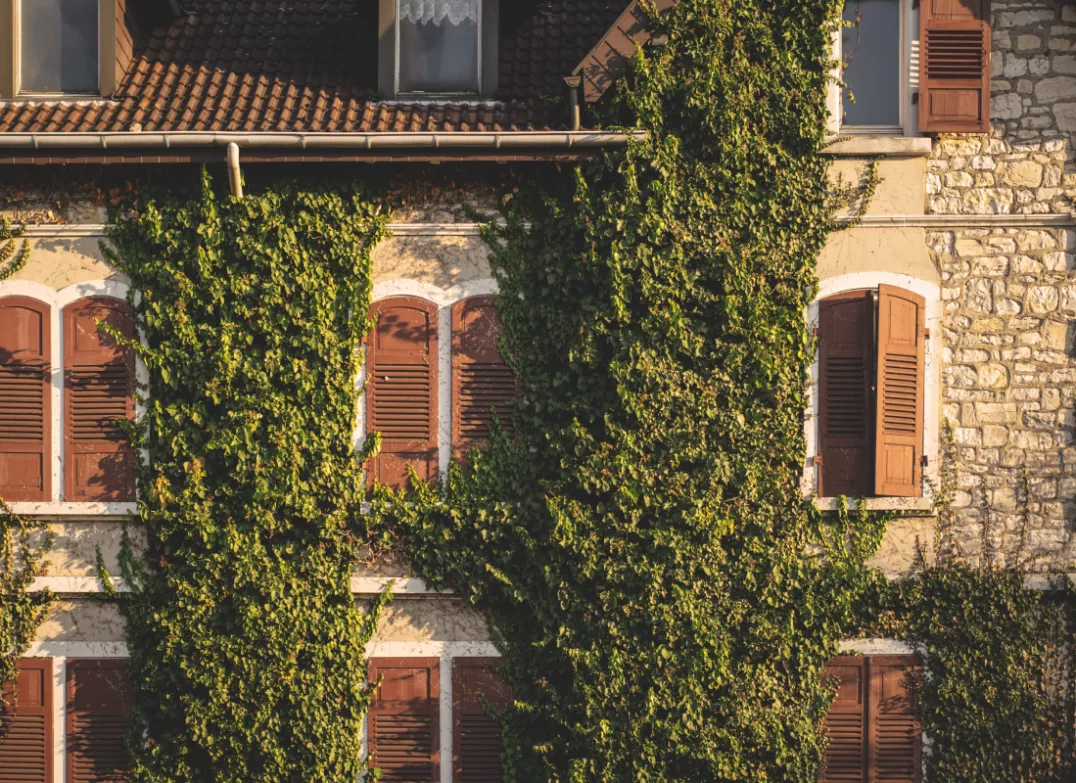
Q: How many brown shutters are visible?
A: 13